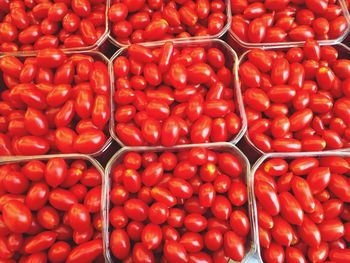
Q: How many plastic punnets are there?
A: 9